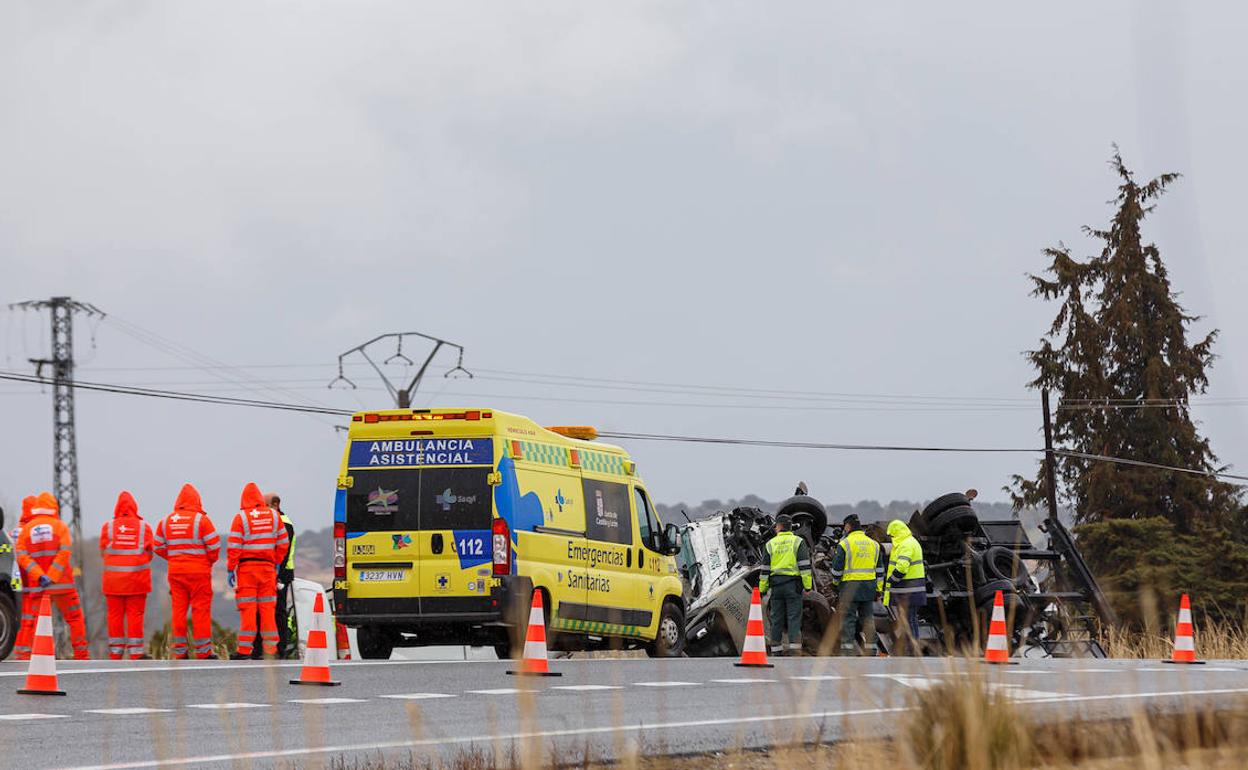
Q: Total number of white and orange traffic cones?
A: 6